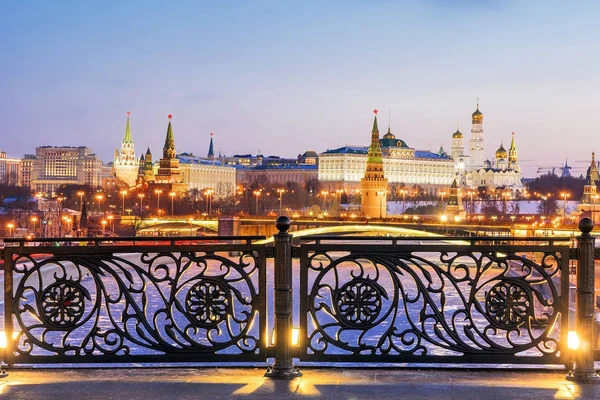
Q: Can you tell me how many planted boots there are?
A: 0